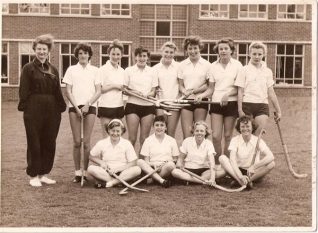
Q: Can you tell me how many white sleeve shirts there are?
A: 11